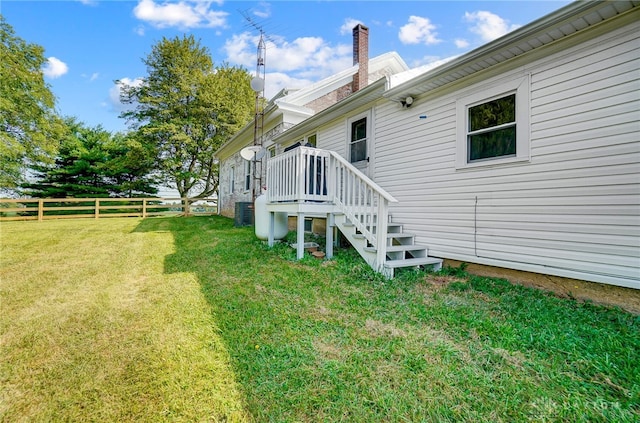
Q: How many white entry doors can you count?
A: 1